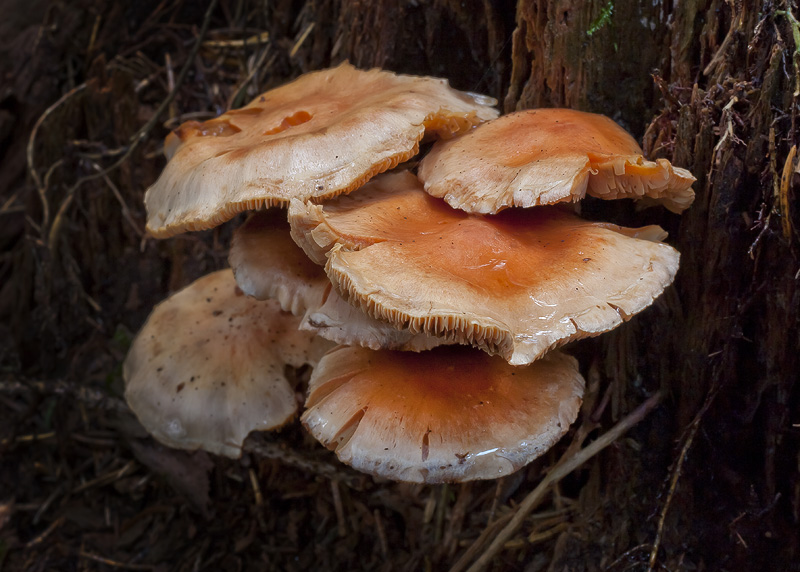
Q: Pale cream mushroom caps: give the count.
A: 6